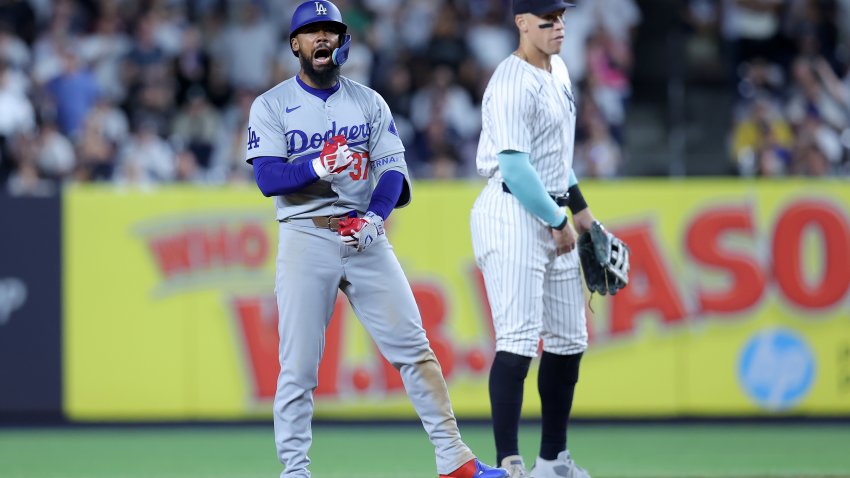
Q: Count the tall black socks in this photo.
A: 2